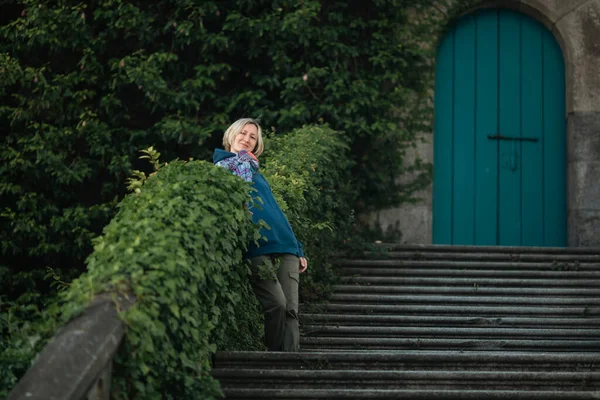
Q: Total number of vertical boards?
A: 6